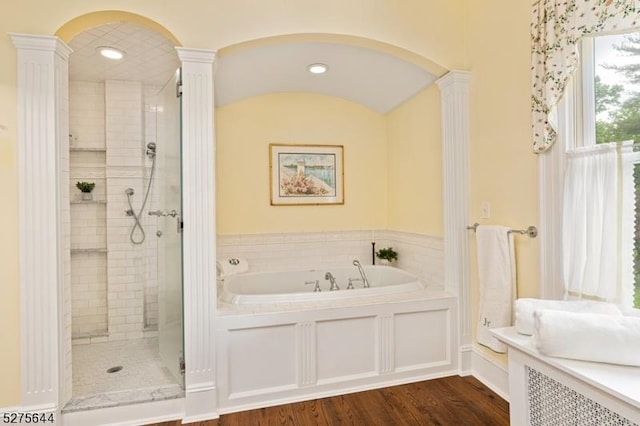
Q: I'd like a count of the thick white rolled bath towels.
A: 2